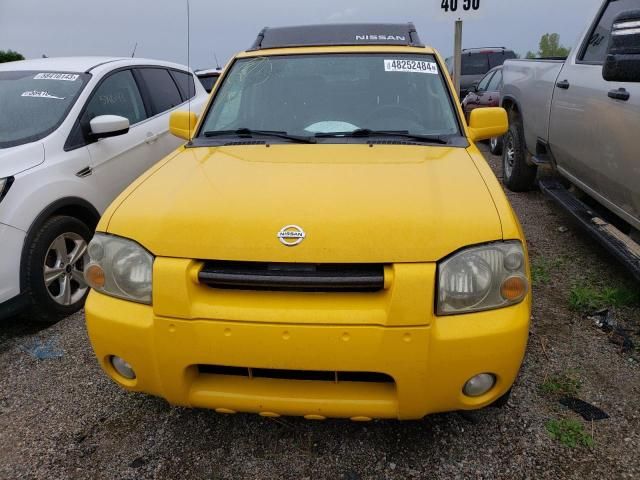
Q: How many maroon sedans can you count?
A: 1